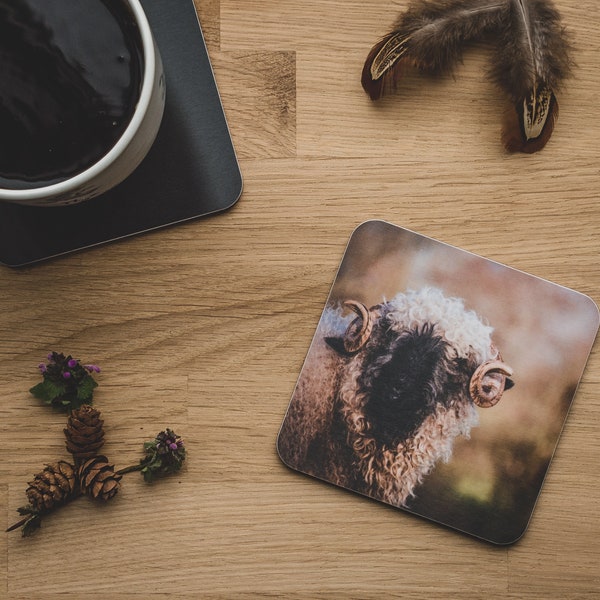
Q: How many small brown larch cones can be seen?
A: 3